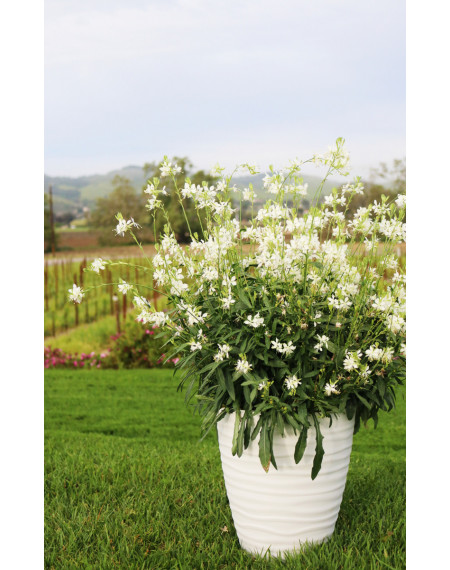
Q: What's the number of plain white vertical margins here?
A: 2